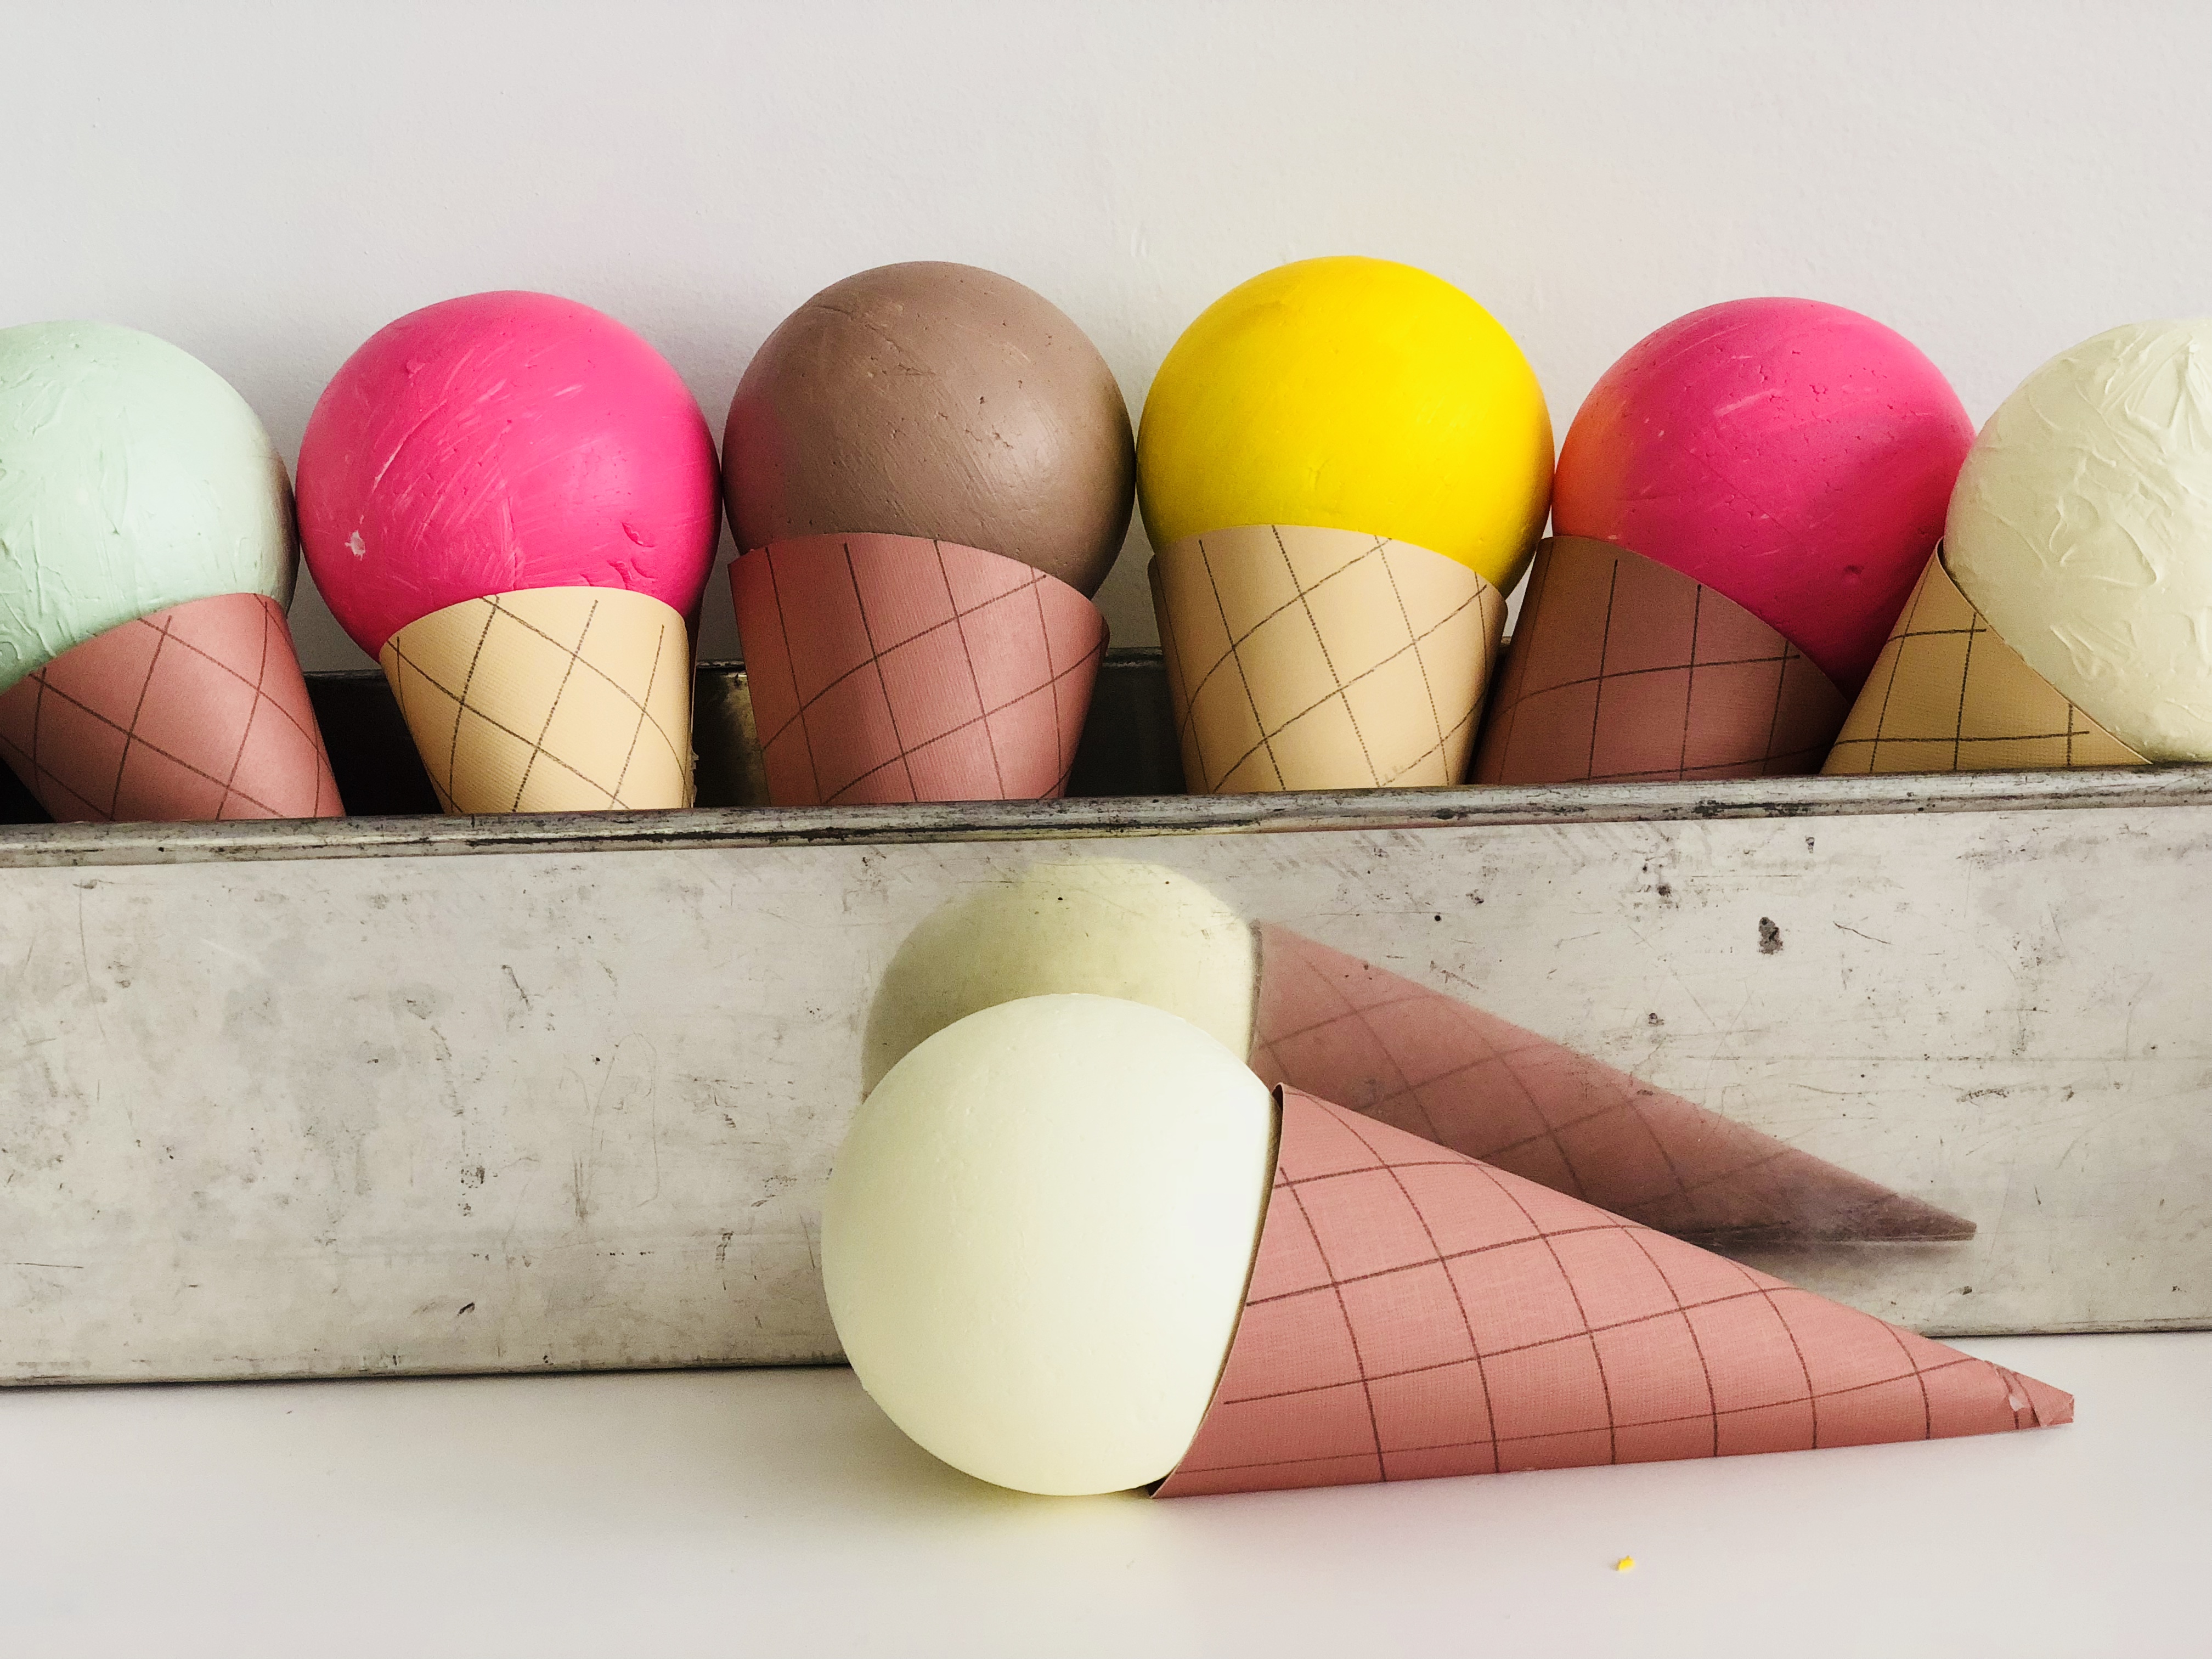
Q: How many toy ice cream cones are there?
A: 7